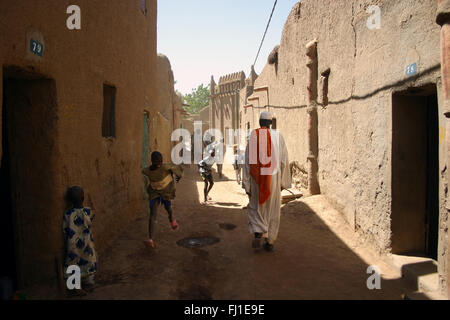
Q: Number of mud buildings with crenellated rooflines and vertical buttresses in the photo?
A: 1